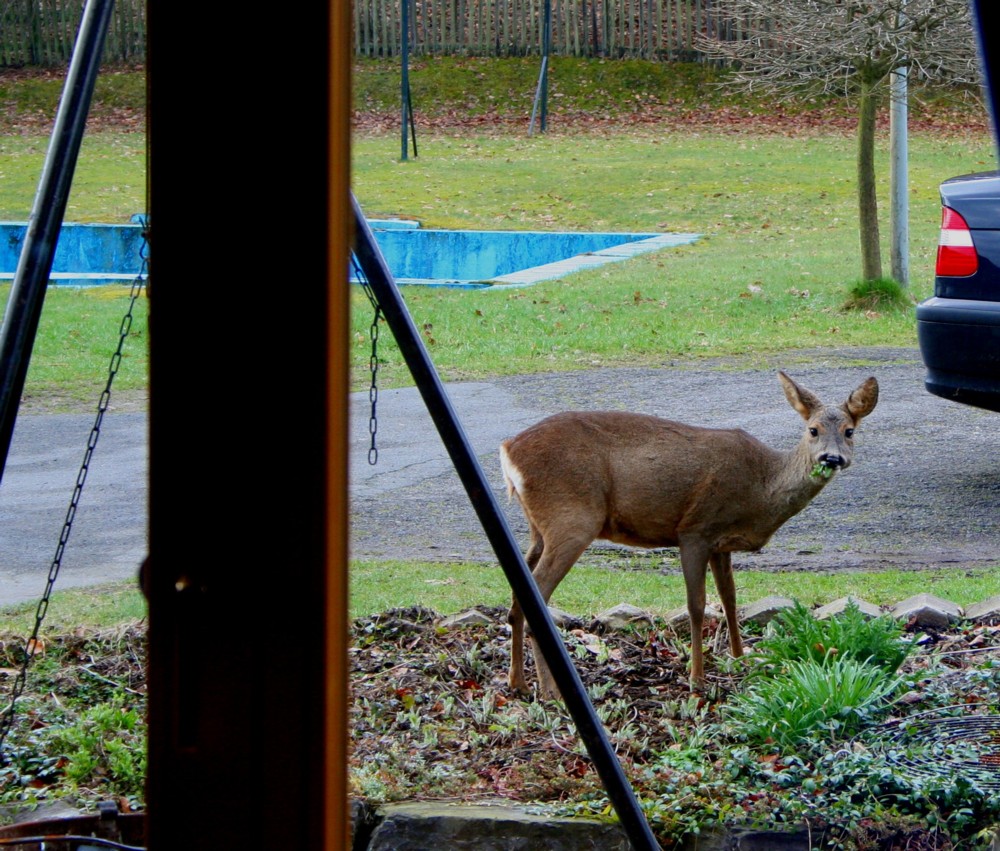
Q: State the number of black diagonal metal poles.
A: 2